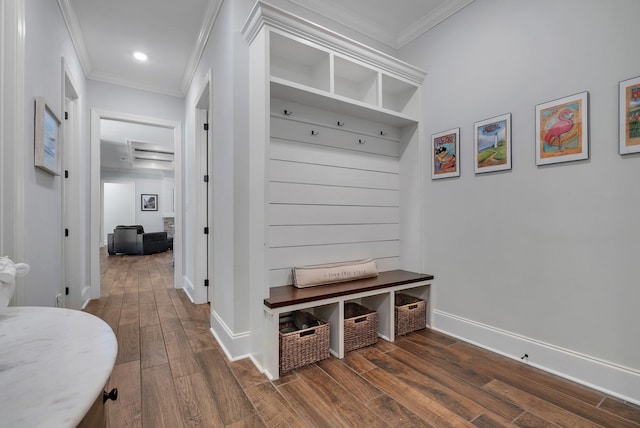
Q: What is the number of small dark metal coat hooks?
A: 5